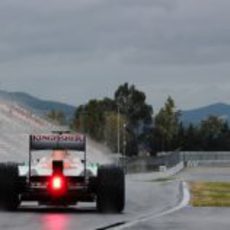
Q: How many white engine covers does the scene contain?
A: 1